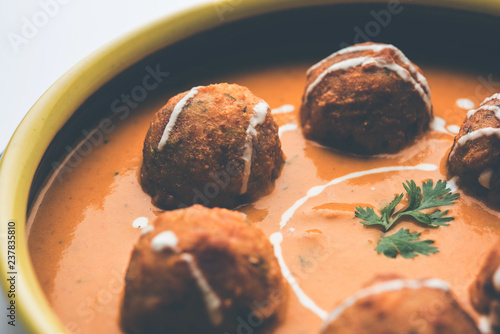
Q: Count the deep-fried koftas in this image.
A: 6